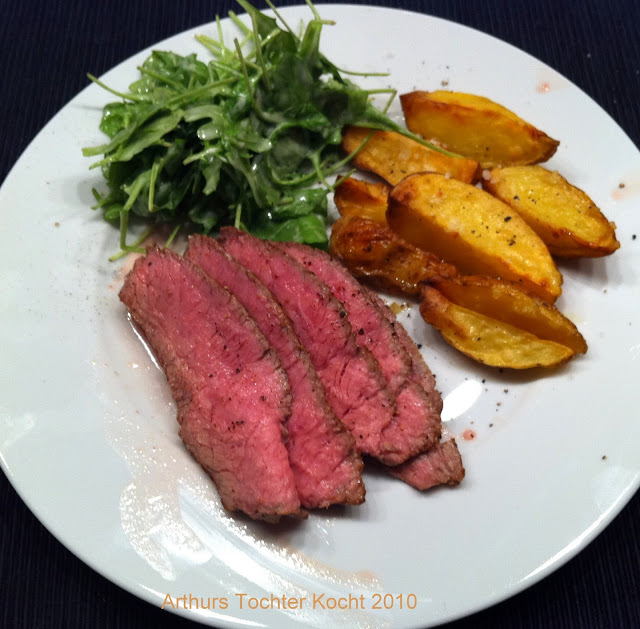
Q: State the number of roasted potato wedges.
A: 8